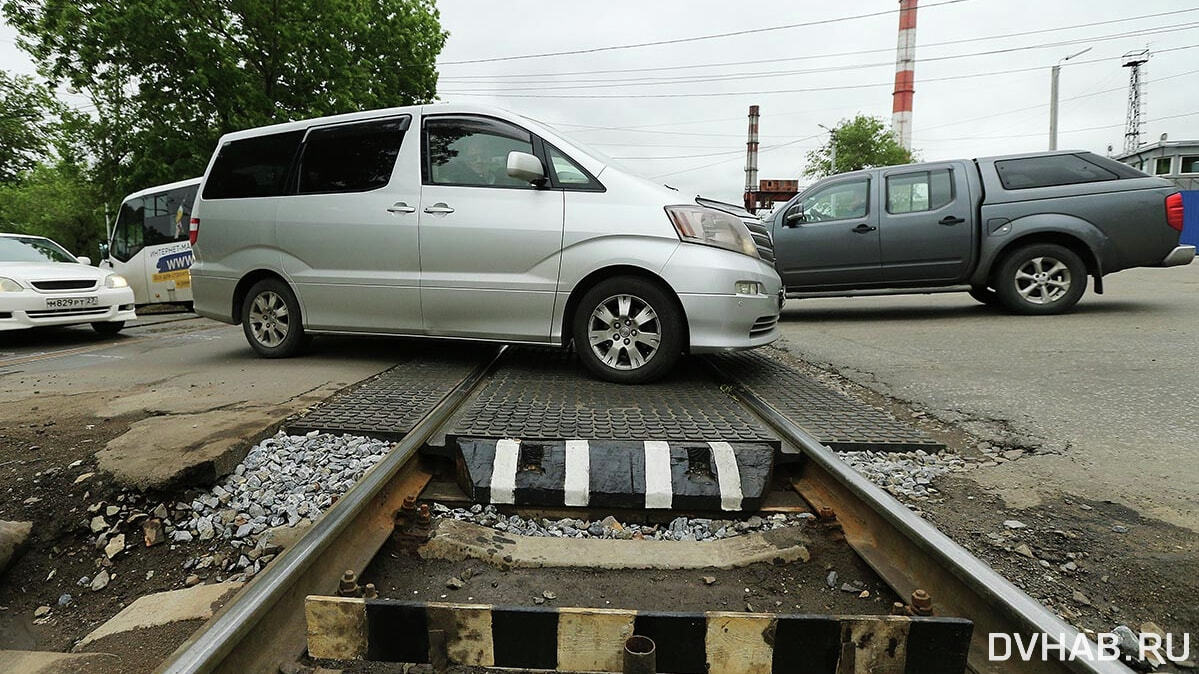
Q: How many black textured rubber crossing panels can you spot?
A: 3